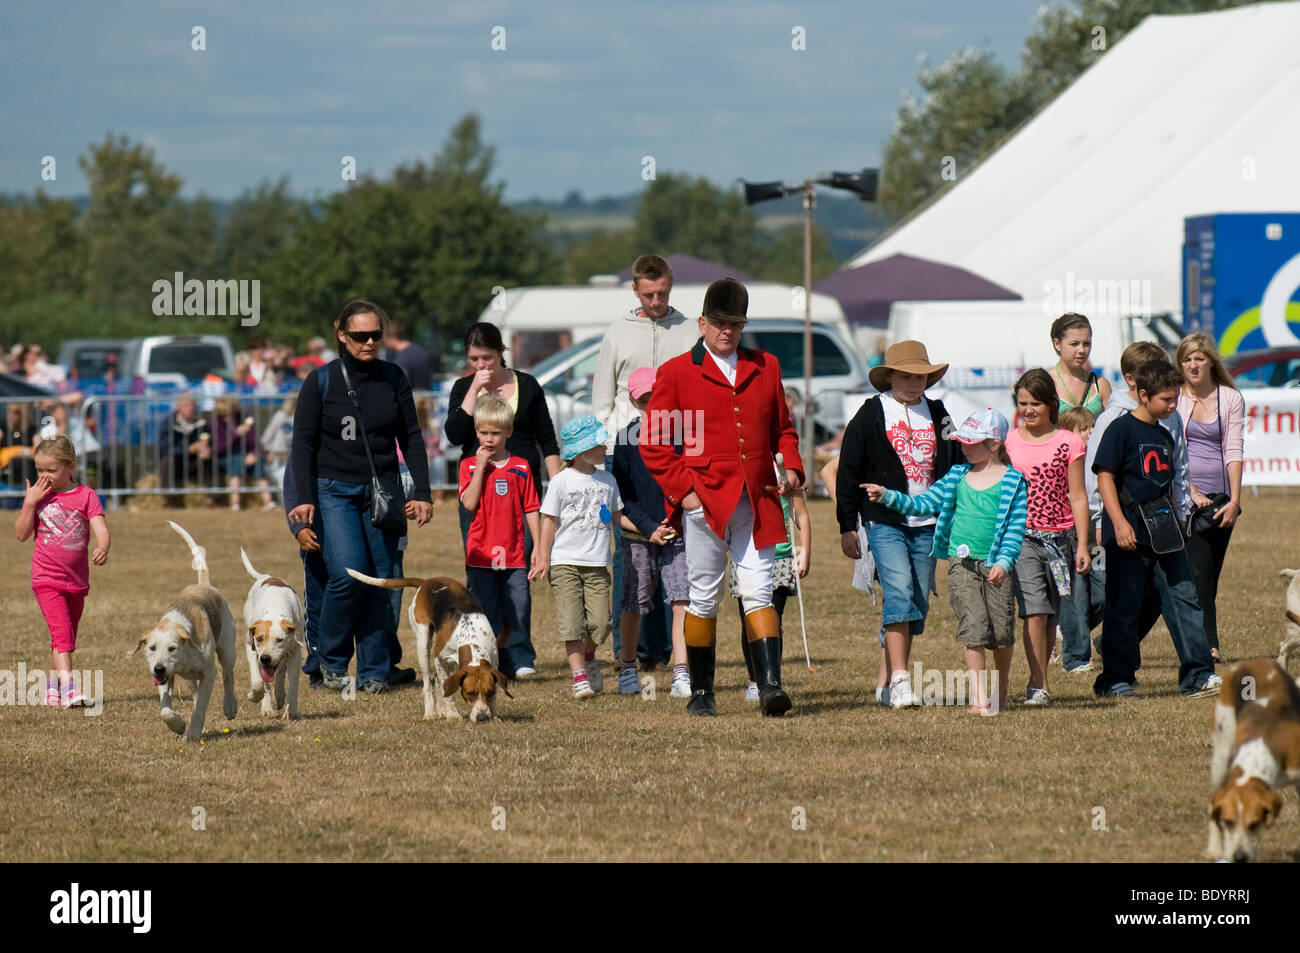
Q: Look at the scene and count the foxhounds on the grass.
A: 5